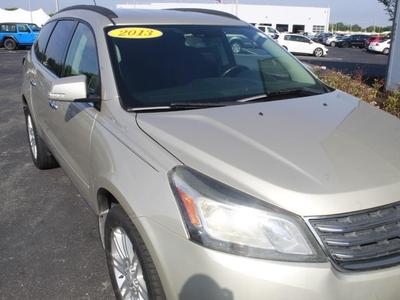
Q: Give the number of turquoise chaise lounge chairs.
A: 0